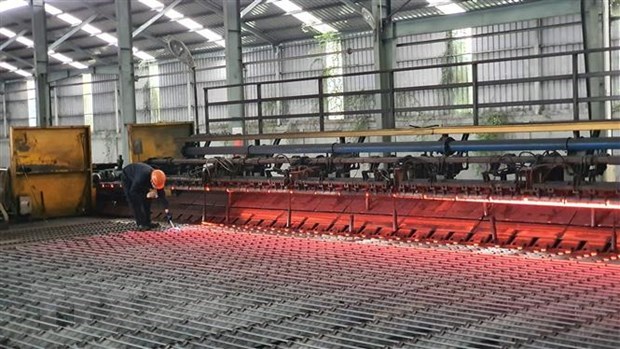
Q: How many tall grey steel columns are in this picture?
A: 5